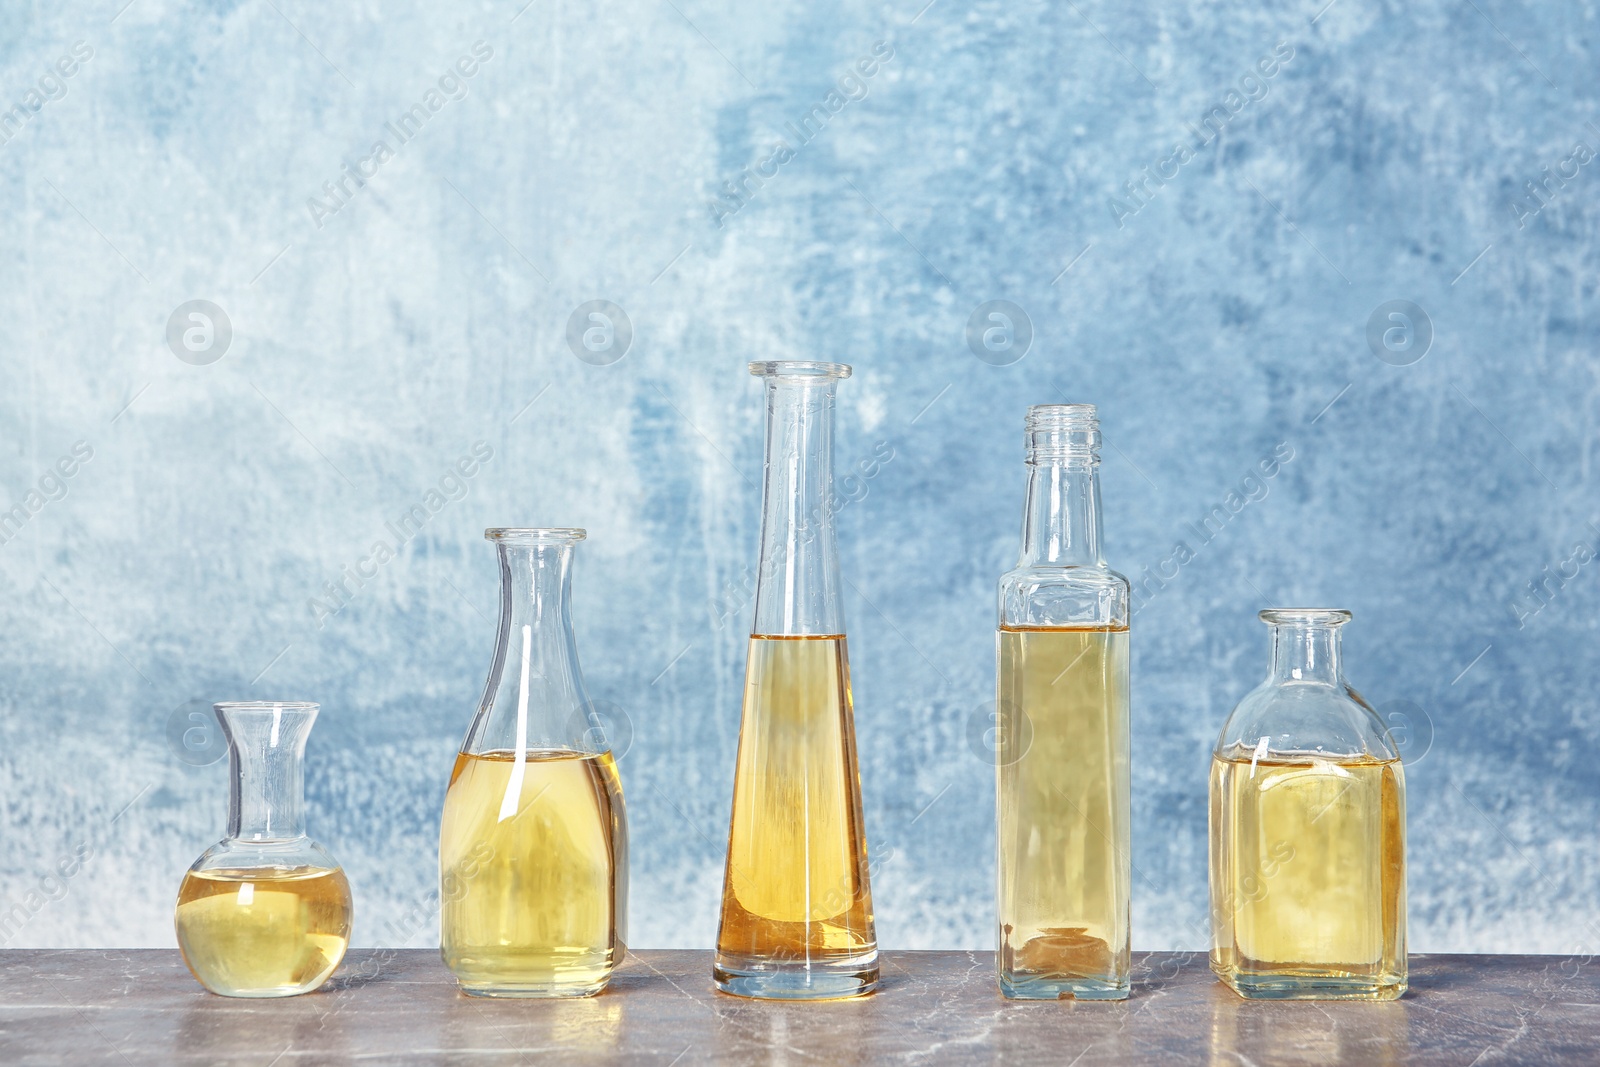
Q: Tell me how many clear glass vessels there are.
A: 5